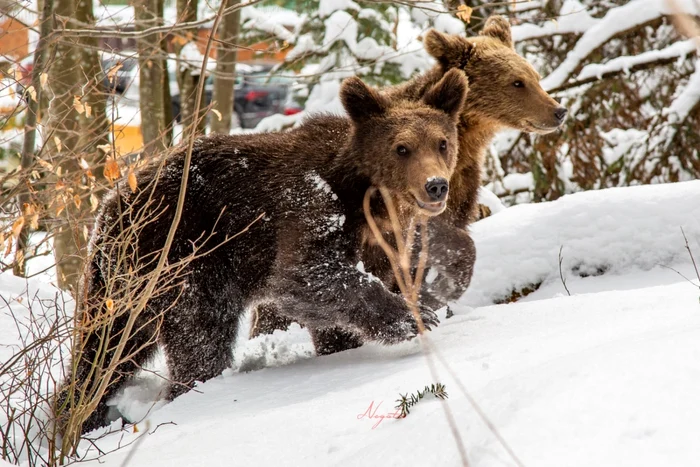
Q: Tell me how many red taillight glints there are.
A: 2